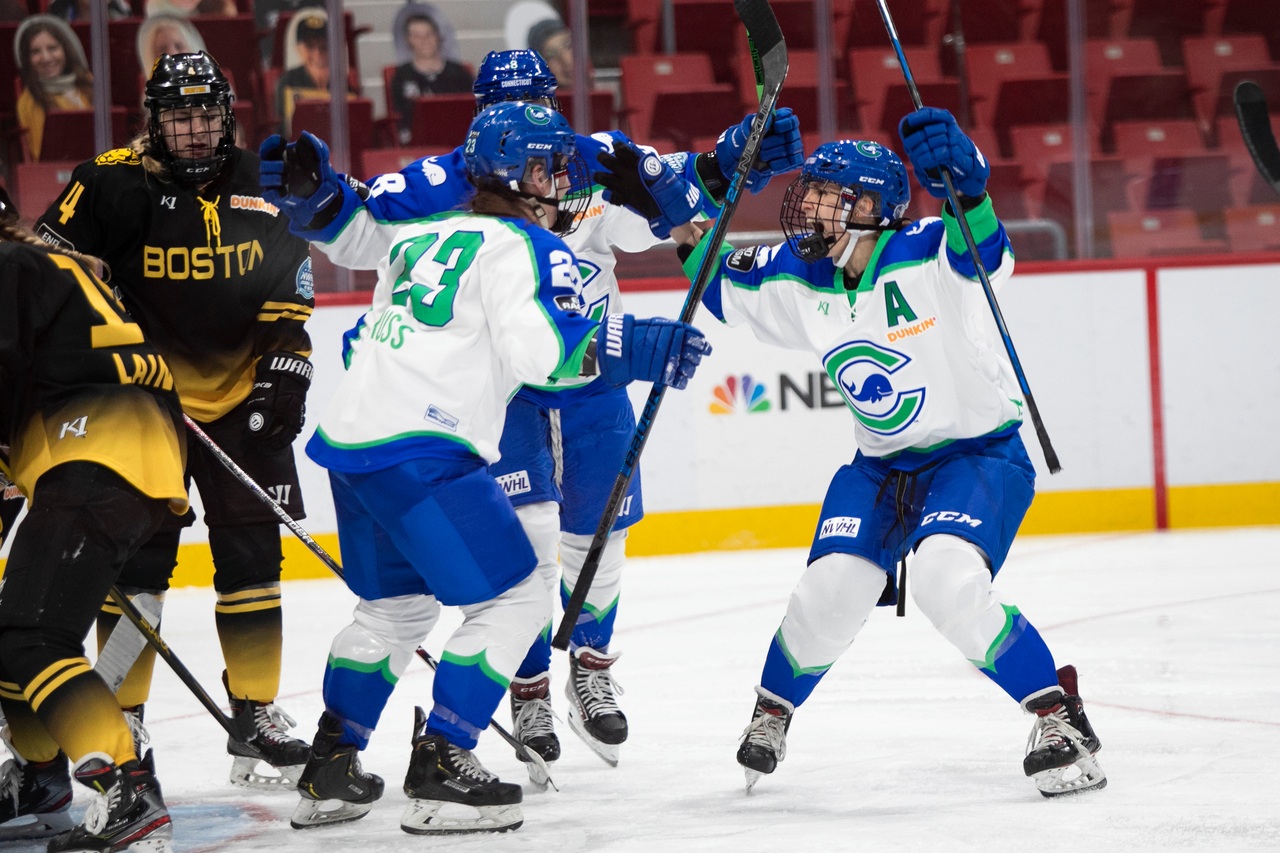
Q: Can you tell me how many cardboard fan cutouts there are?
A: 5